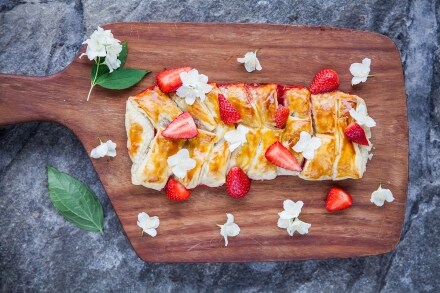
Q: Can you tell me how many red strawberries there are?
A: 10